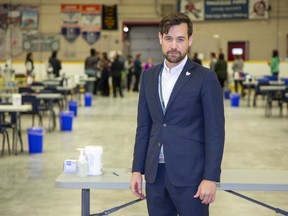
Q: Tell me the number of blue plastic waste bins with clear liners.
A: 6